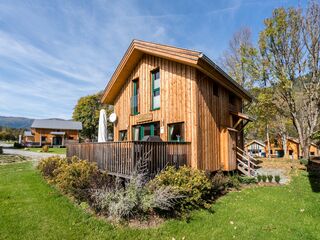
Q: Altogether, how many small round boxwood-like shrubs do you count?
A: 4